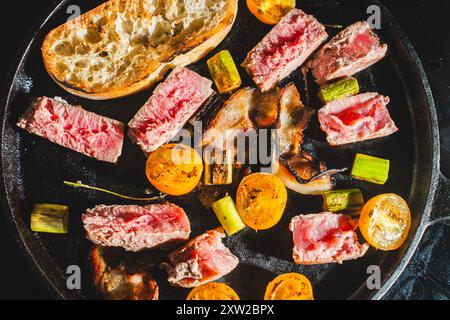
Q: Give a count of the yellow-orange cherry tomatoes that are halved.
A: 6